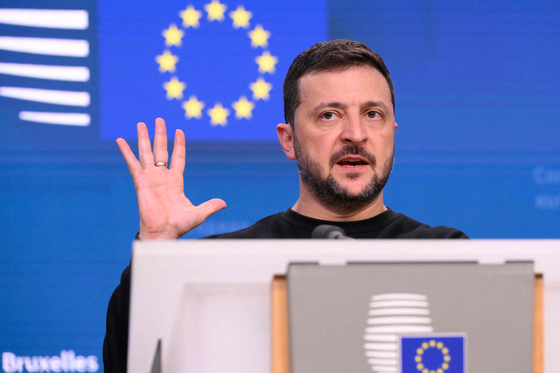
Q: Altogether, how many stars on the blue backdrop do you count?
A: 12